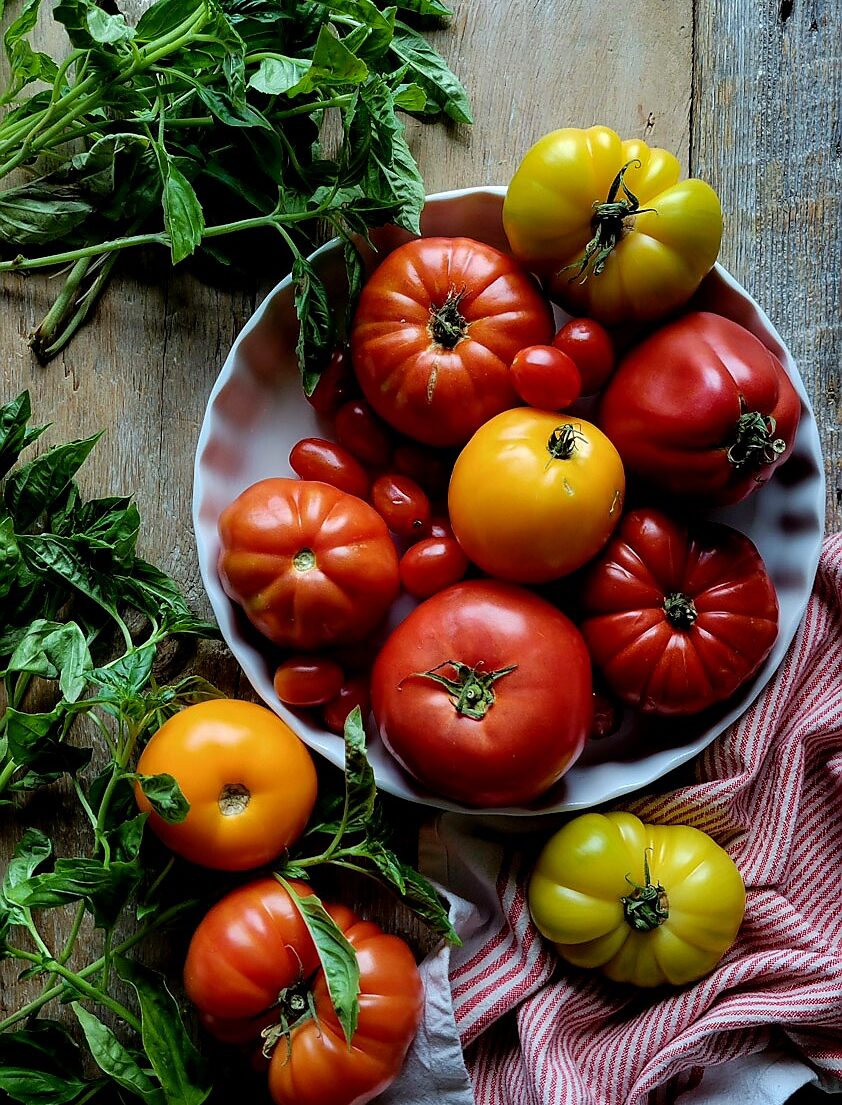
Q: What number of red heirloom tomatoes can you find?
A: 6